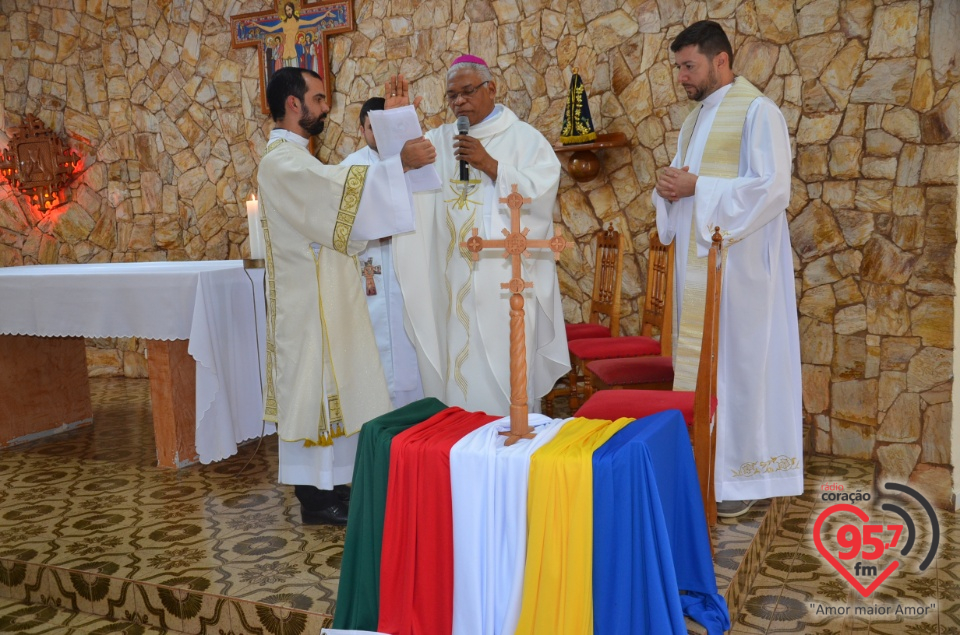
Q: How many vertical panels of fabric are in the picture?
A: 5